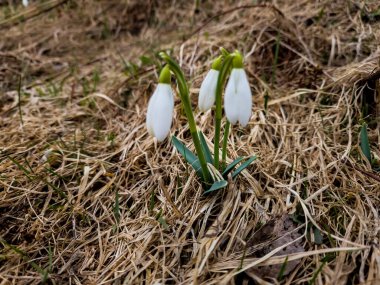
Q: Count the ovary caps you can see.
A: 3